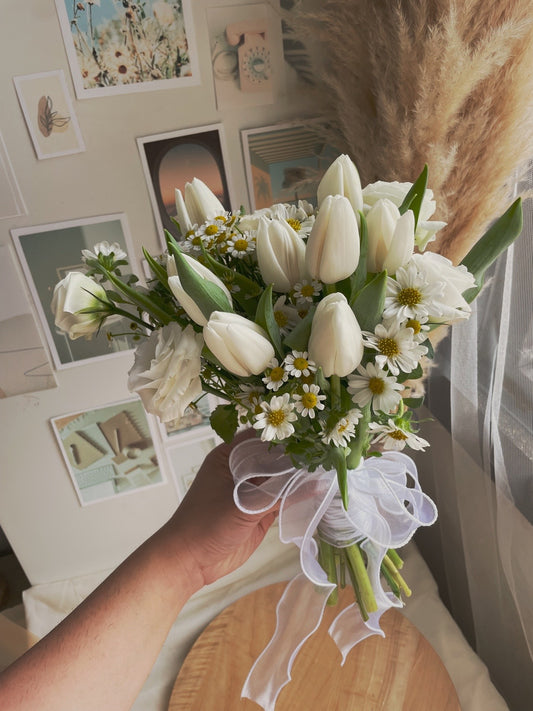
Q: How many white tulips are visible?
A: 8